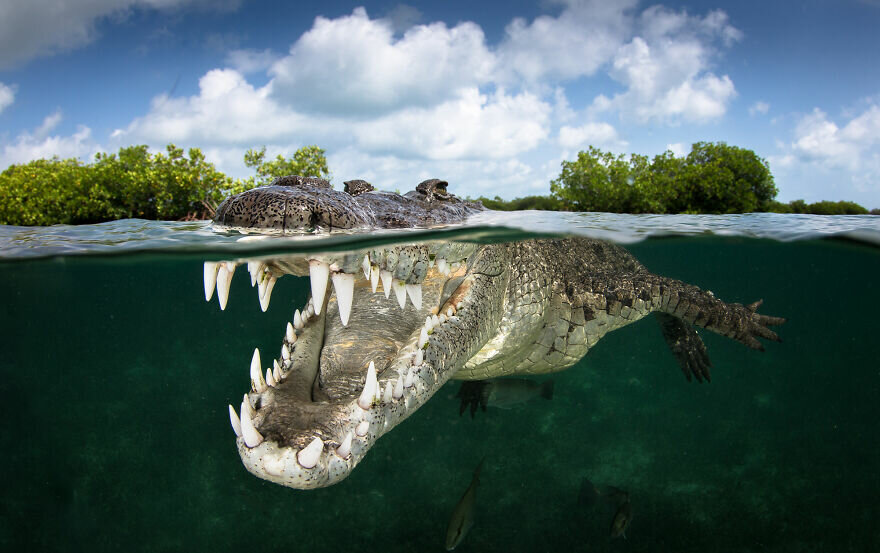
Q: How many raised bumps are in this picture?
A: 3